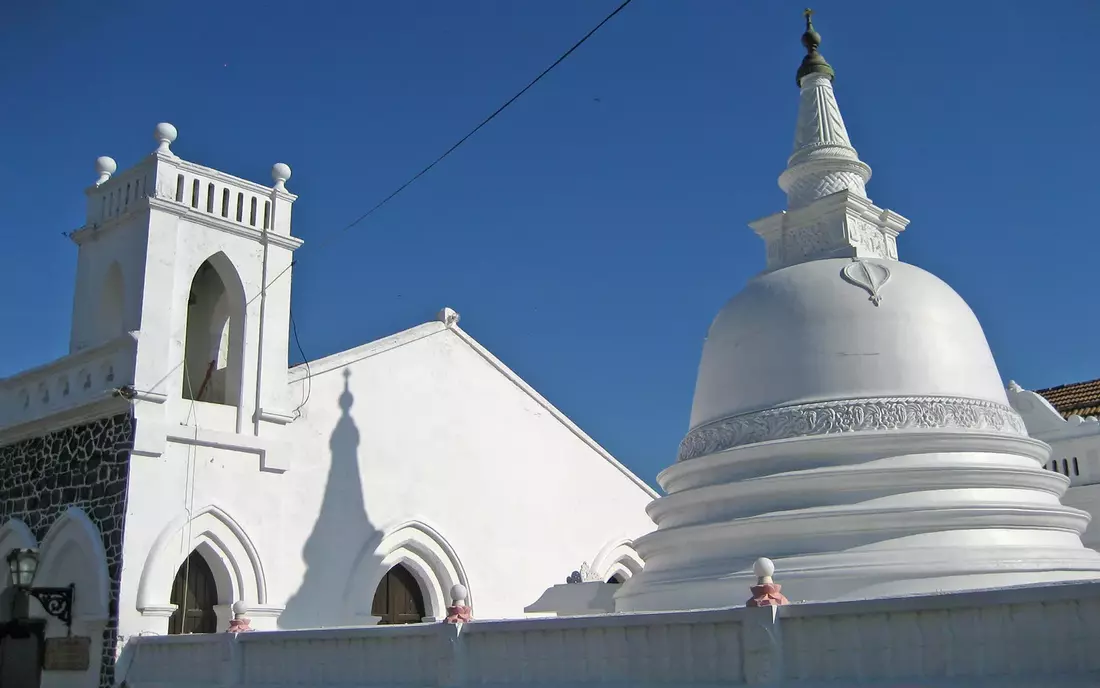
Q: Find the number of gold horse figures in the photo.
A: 0